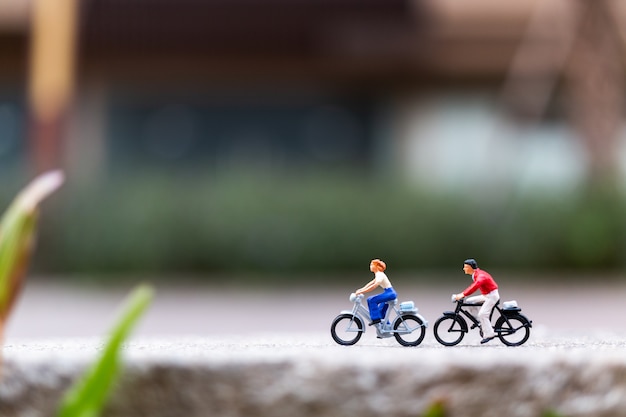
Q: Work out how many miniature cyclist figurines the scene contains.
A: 2